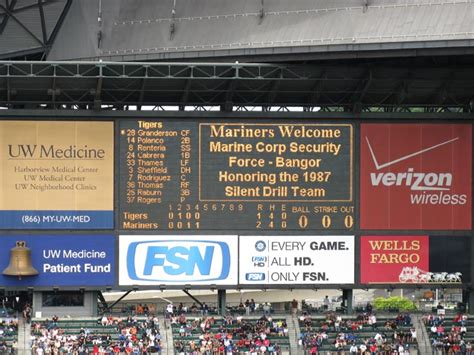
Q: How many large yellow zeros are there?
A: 3